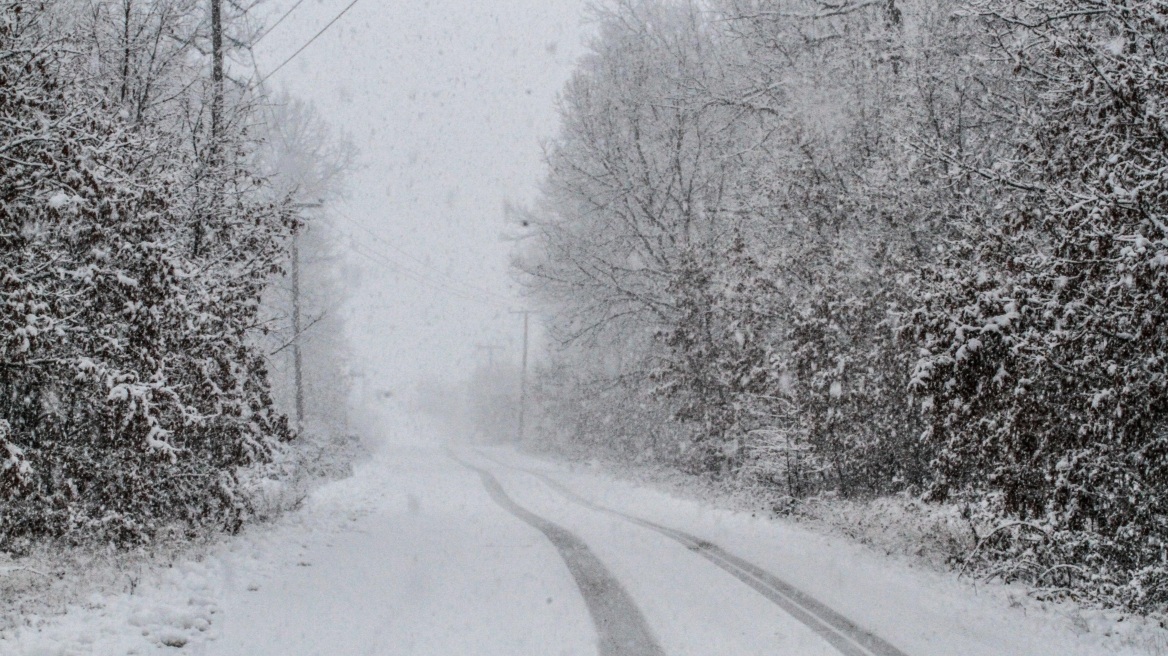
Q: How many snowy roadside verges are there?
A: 2